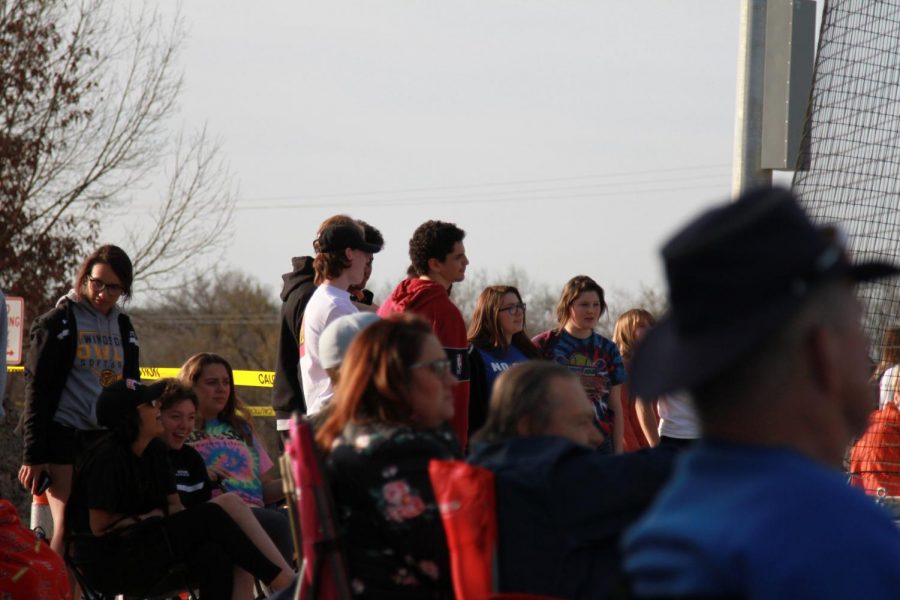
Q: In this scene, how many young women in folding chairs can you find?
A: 3